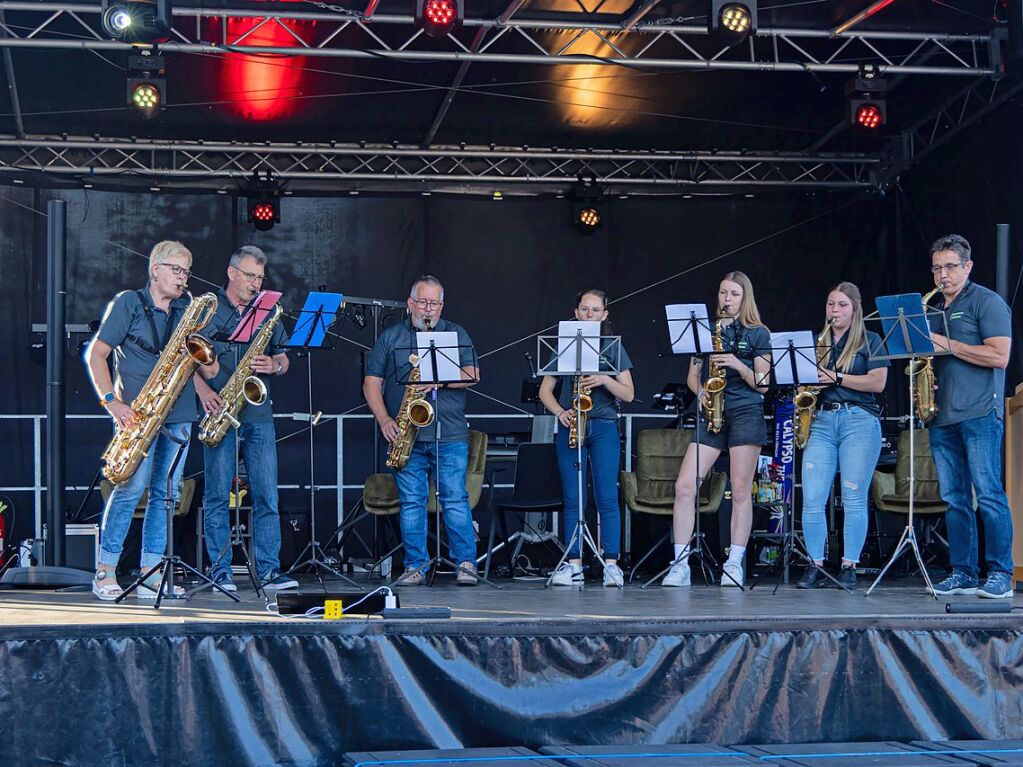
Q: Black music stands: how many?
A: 5